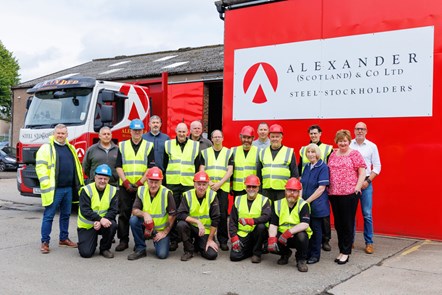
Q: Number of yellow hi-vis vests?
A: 11